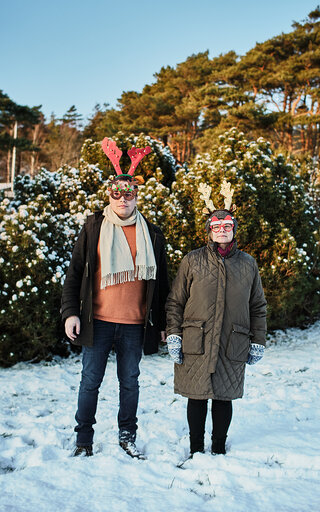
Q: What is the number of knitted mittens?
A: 2